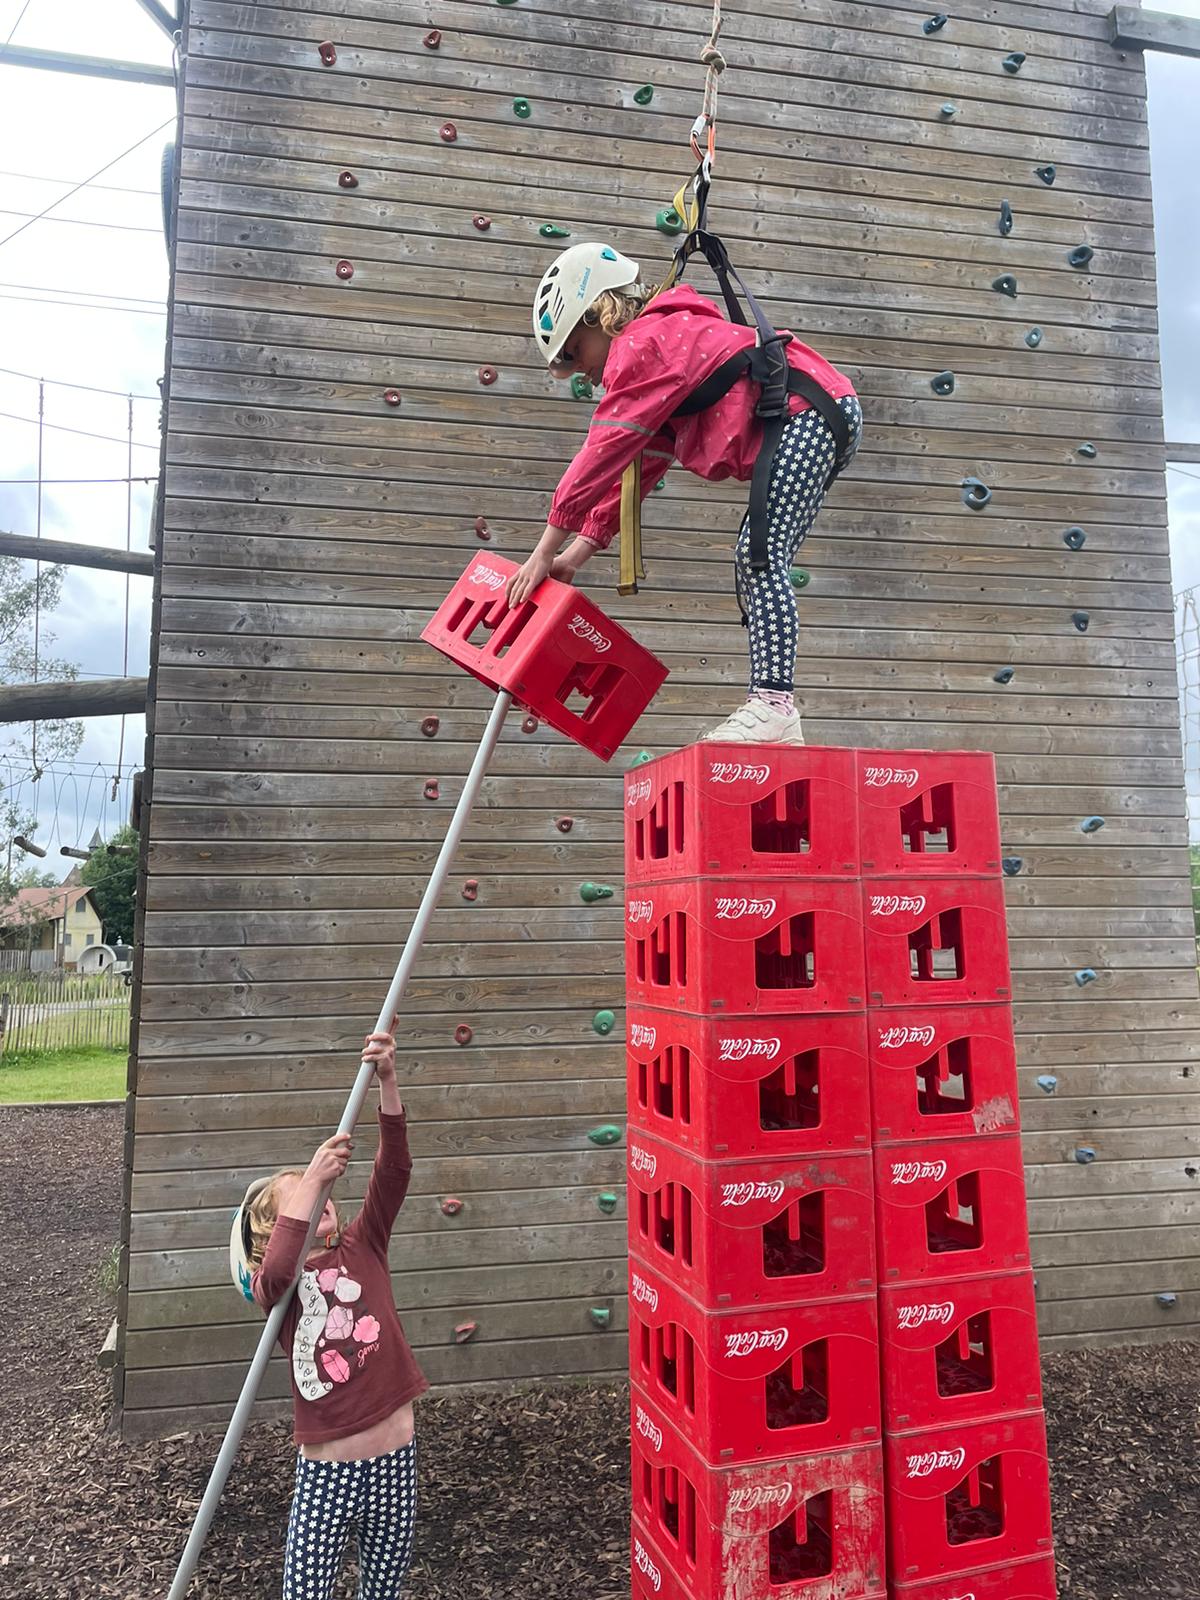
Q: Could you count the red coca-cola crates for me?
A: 15